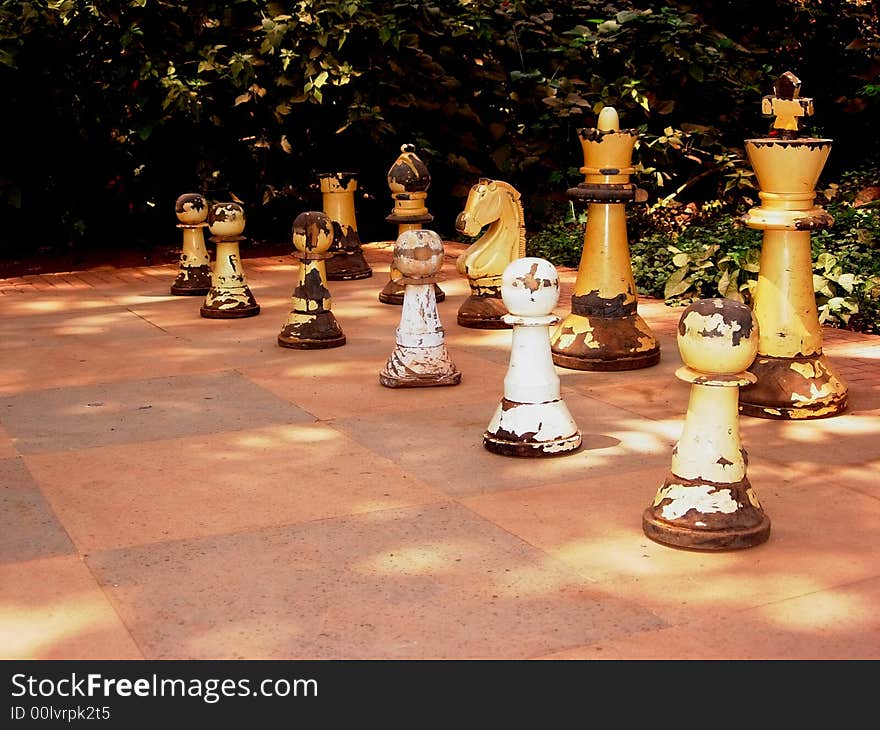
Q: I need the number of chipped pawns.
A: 6